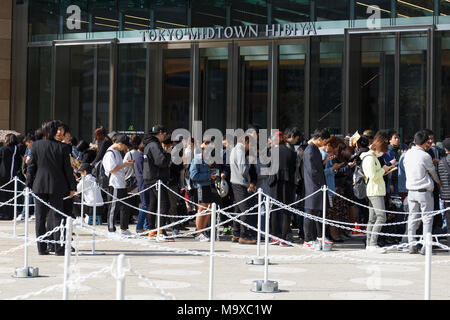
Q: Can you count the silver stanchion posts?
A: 12